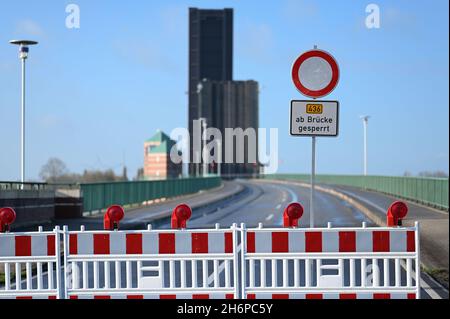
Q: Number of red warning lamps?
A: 5